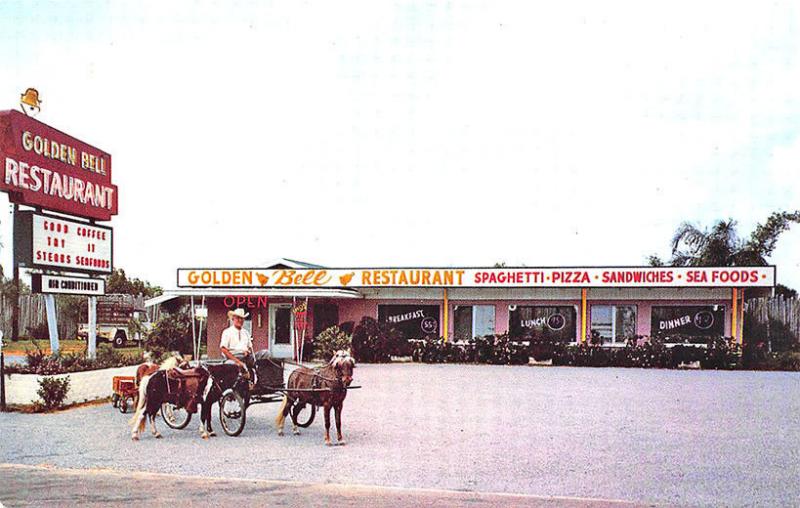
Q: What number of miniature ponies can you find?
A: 3